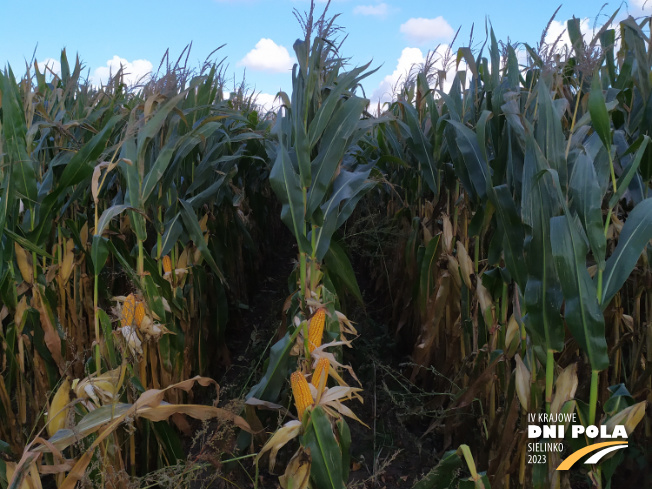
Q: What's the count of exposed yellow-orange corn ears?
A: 6